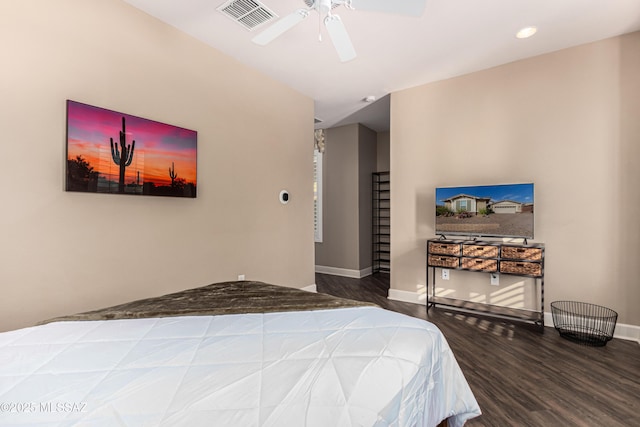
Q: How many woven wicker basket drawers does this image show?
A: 6